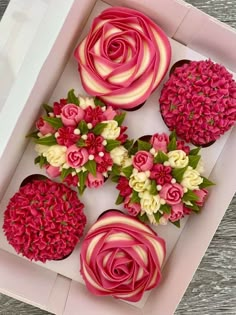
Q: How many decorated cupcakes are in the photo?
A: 6